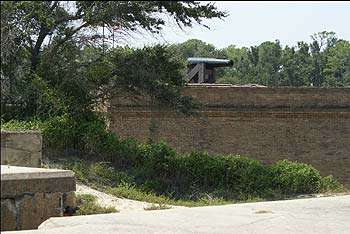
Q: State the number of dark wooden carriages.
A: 1